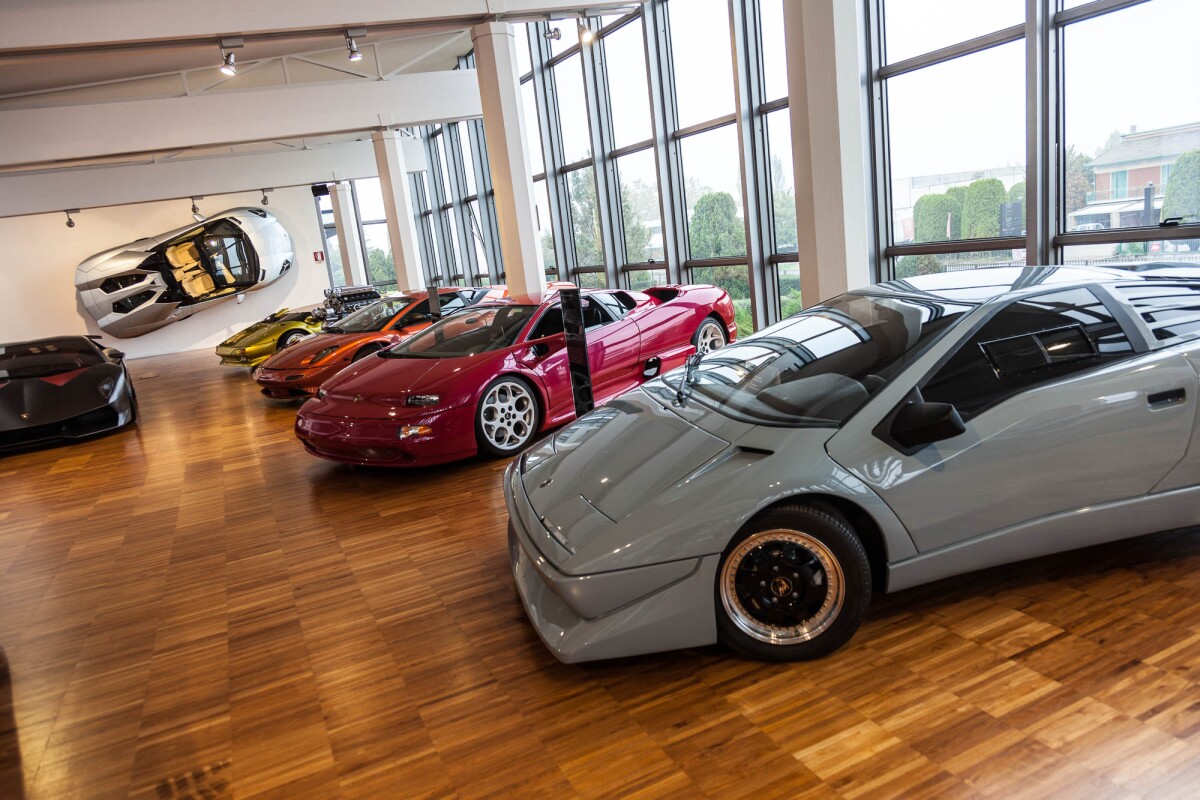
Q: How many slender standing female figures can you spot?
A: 0